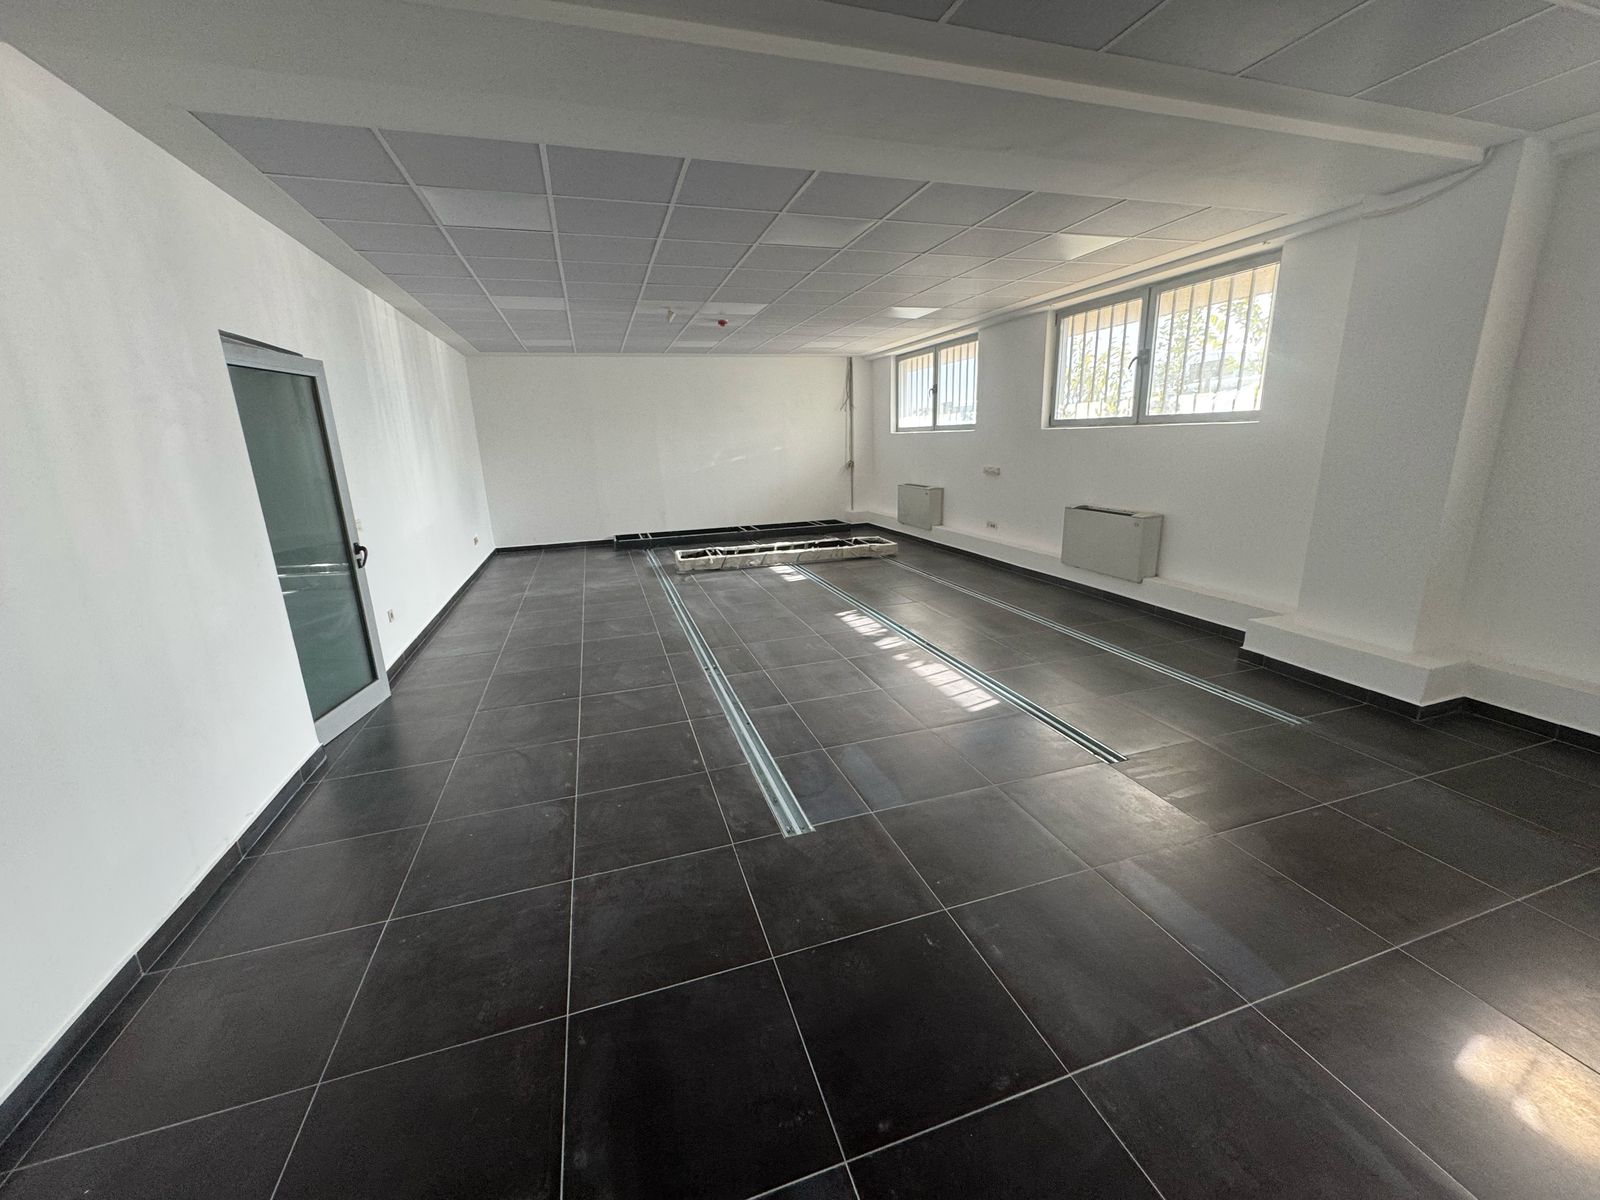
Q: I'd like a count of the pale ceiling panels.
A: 9